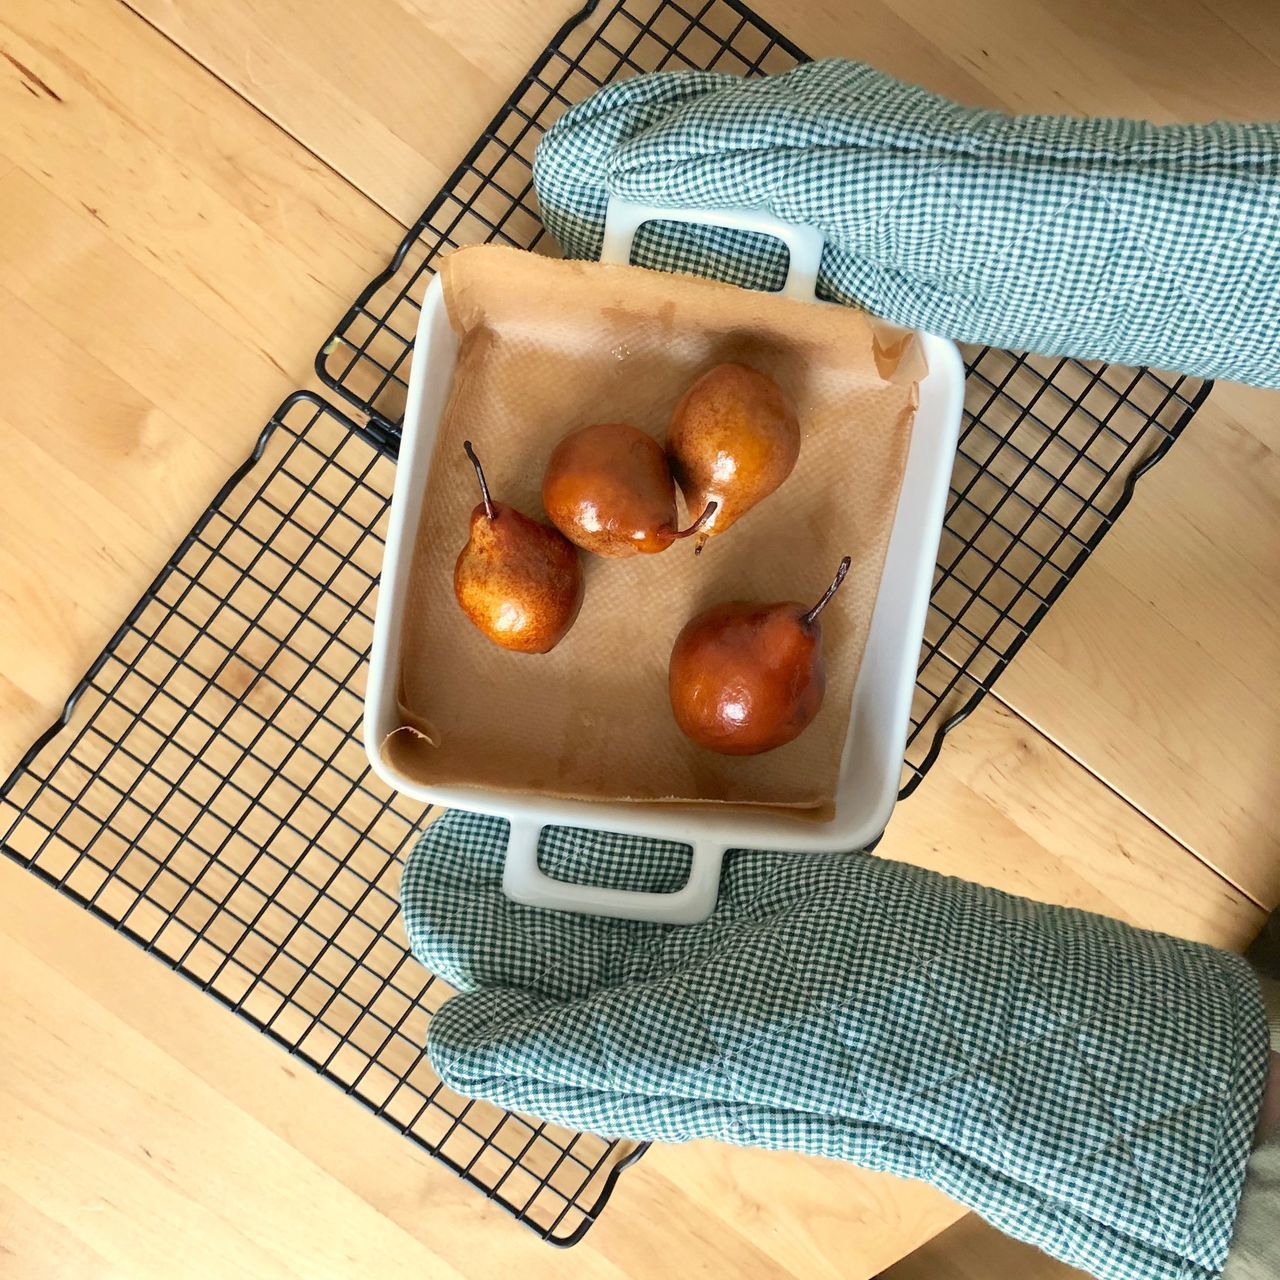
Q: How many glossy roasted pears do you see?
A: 4